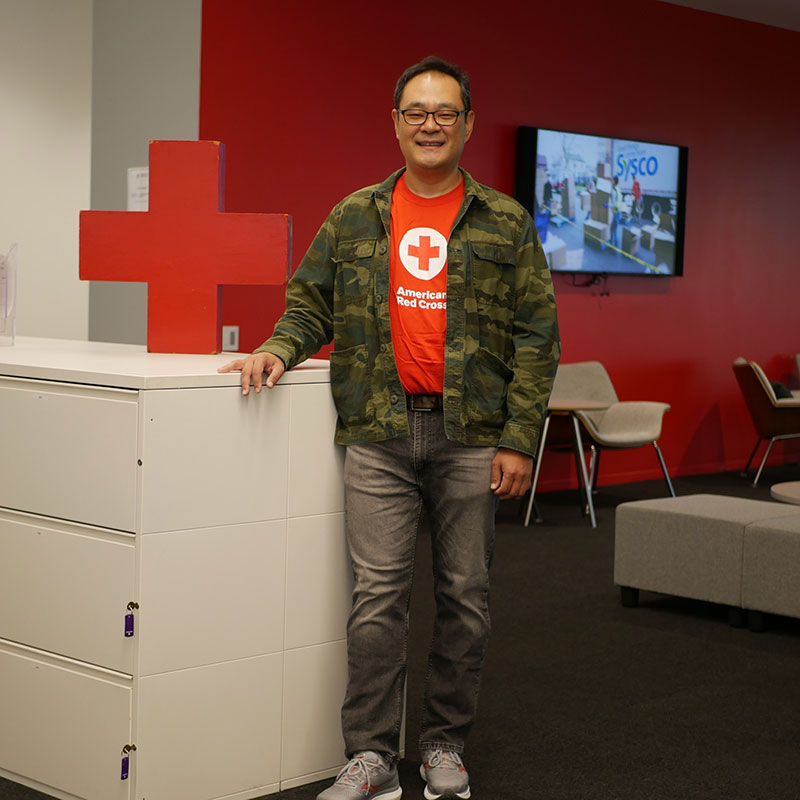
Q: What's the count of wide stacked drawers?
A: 3